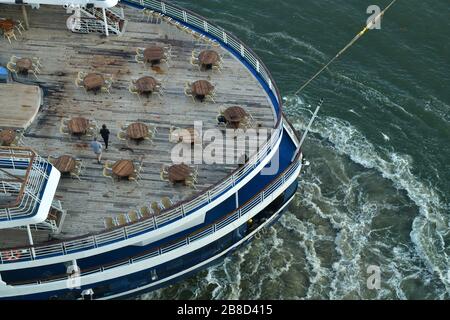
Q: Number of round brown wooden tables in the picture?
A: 15